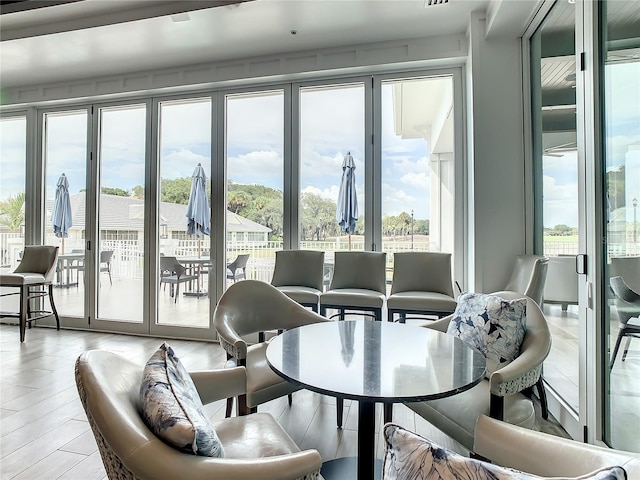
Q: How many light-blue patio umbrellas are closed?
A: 3